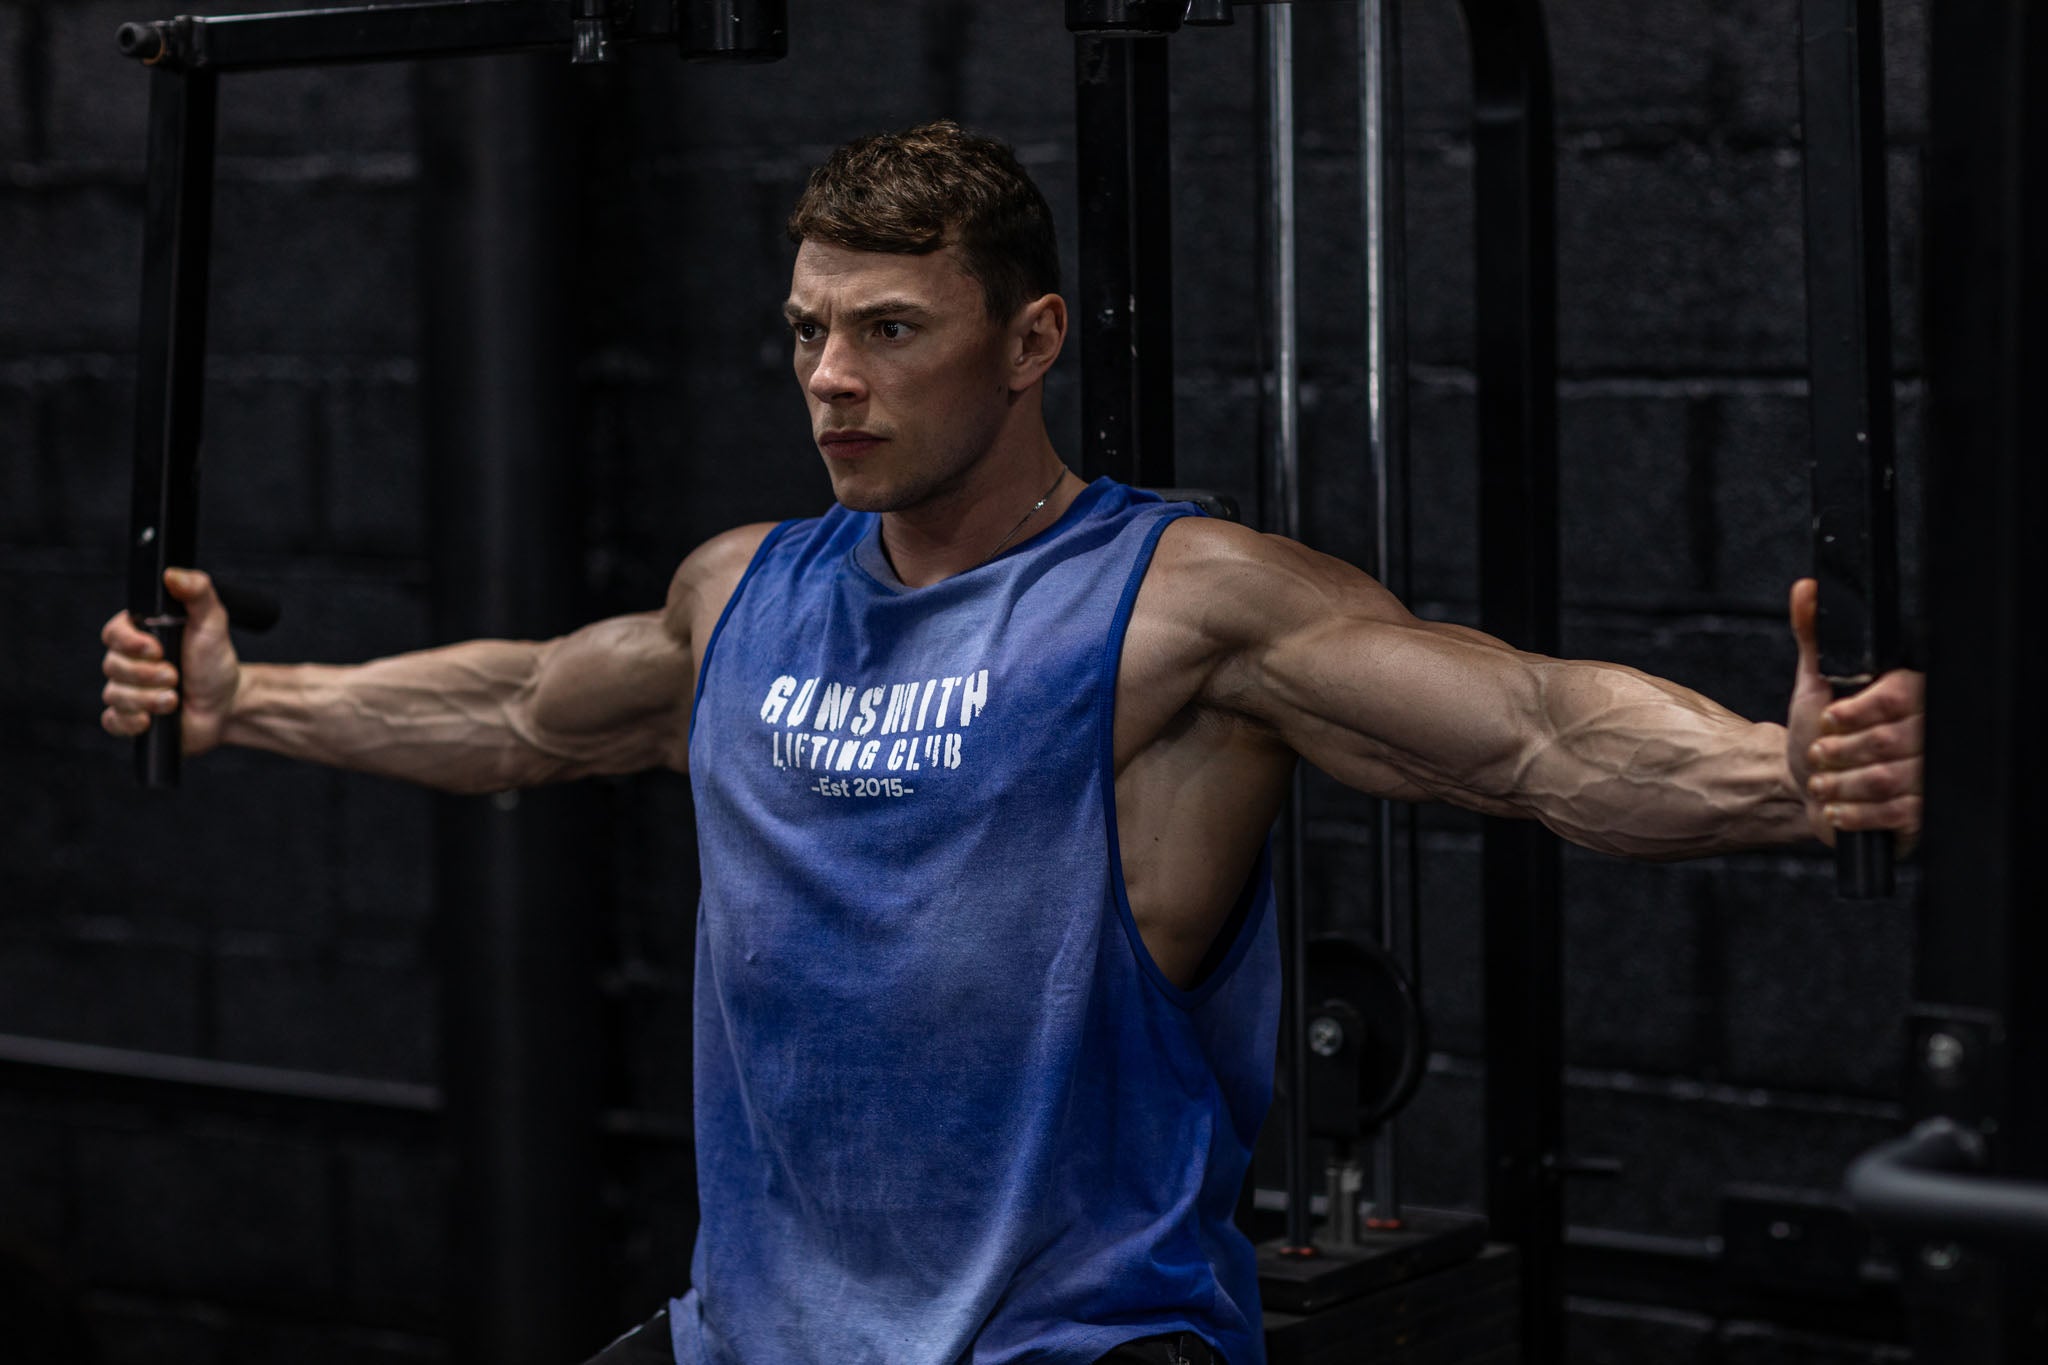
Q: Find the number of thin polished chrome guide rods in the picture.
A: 2